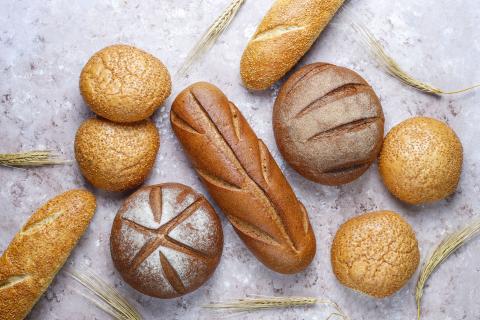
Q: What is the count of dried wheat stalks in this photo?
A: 6